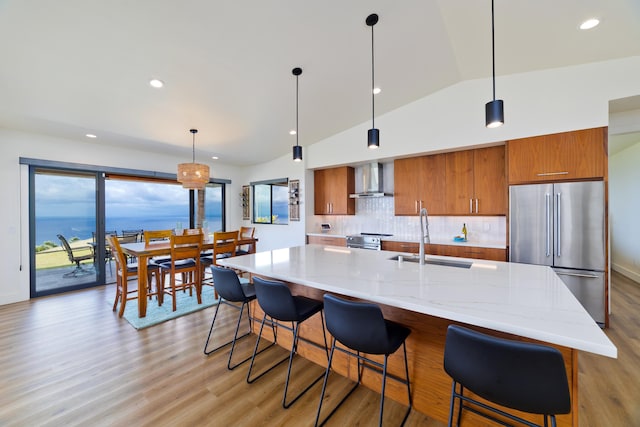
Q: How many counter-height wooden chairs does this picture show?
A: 6